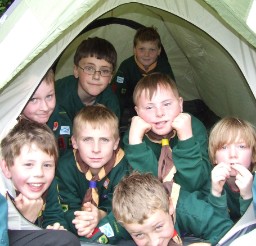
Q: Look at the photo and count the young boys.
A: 8